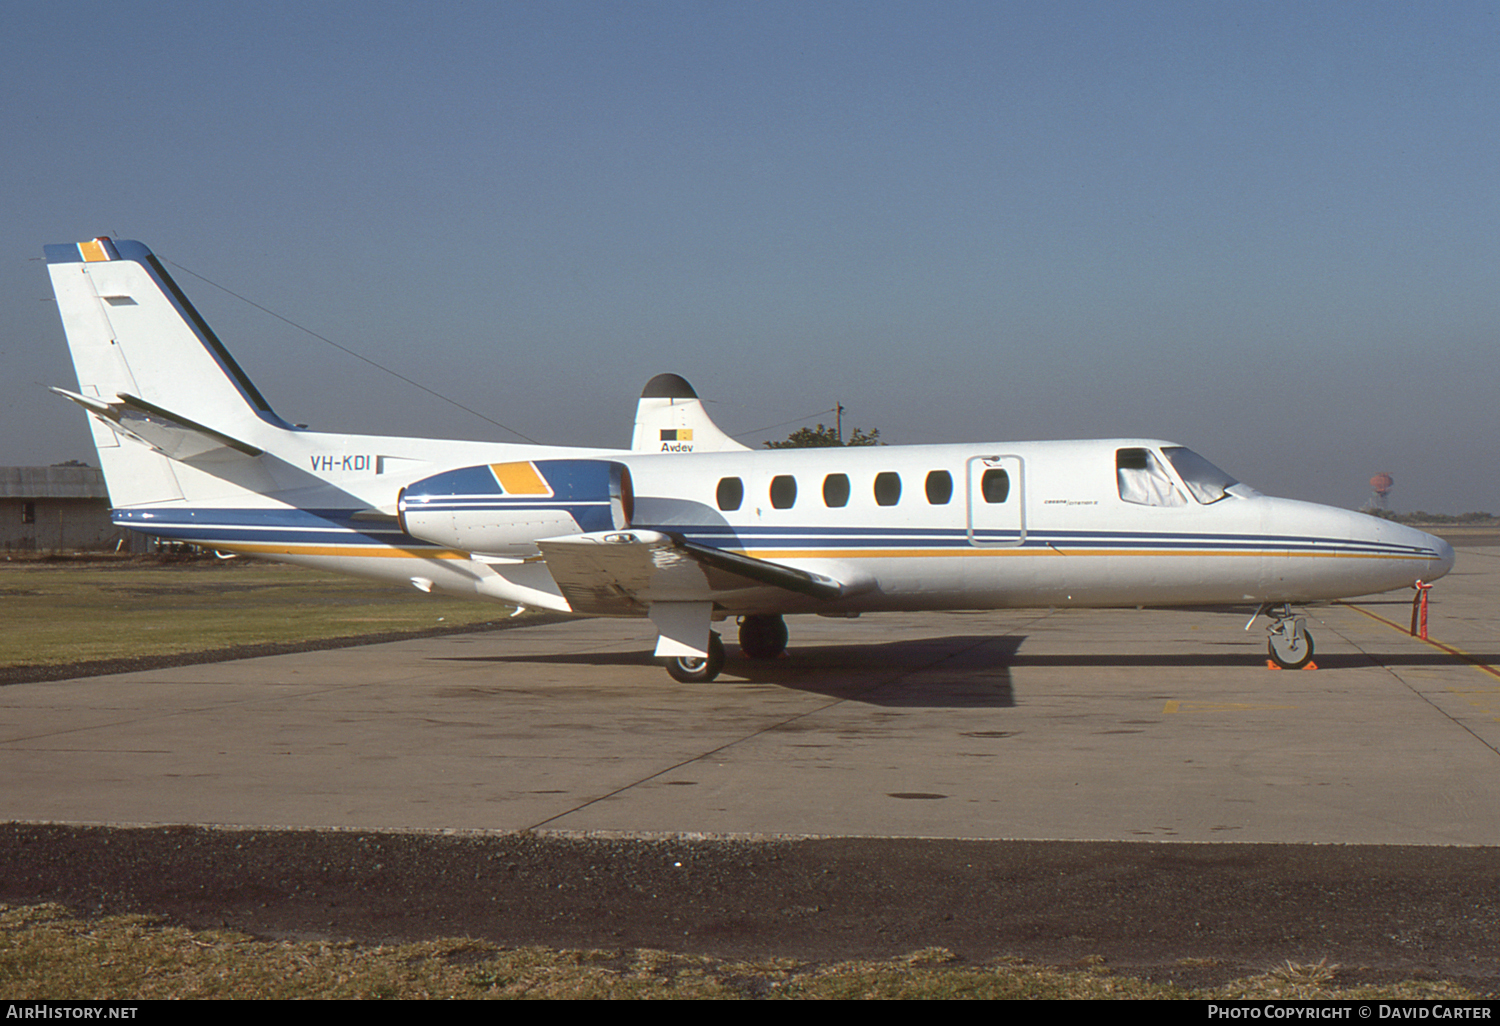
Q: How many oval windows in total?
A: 6